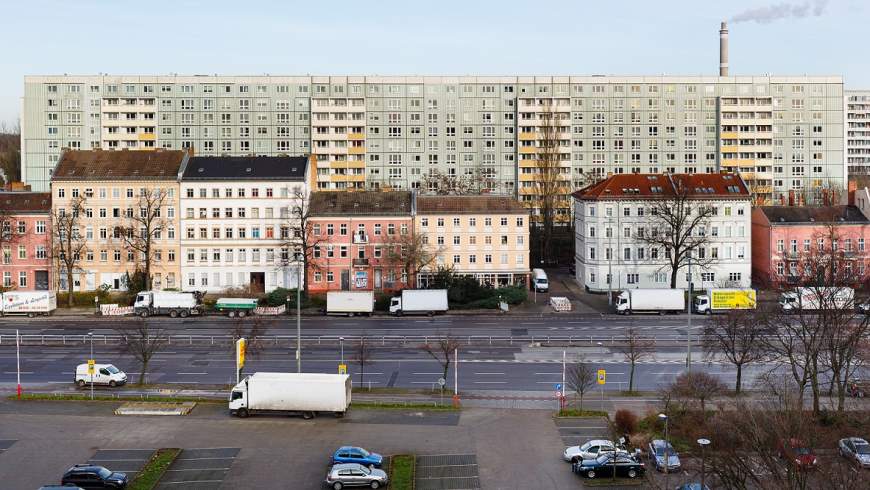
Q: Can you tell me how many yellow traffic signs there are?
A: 3